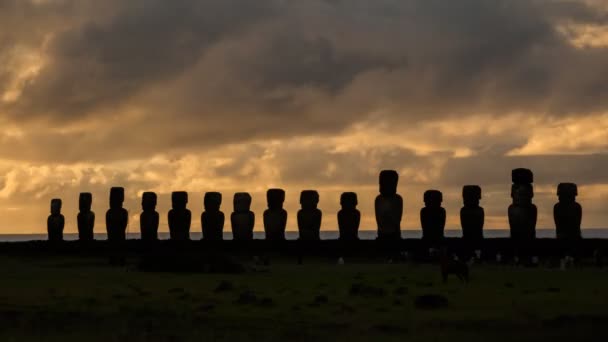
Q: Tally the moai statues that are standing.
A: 15